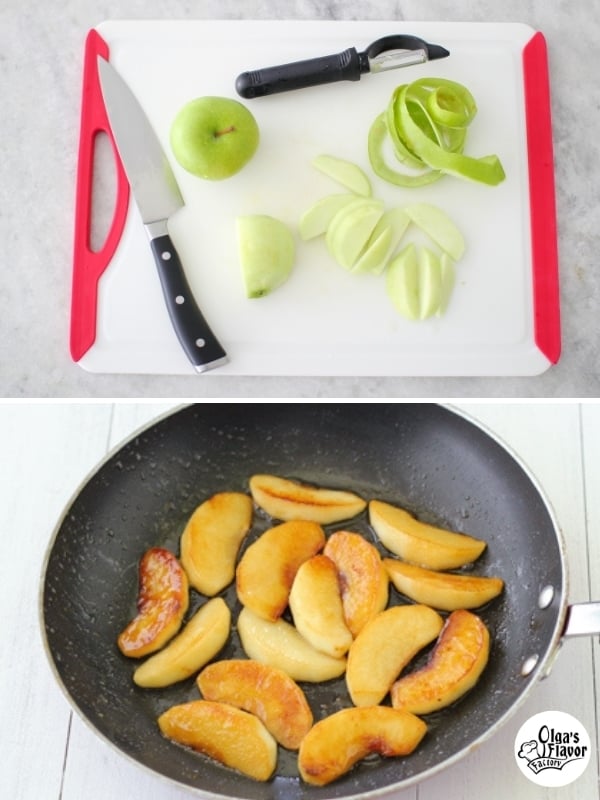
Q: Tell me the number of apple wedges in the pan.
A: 15